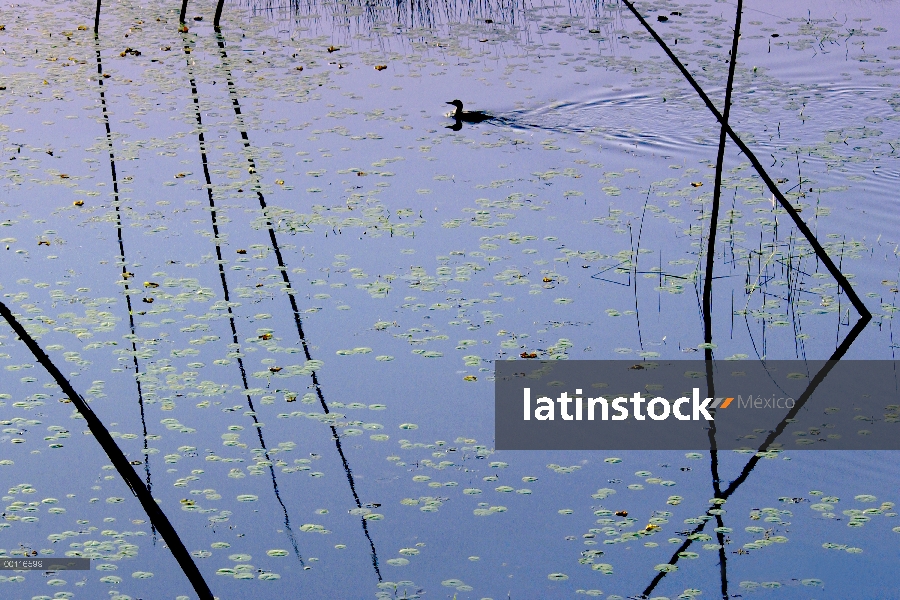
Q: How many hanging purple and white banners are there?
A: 0